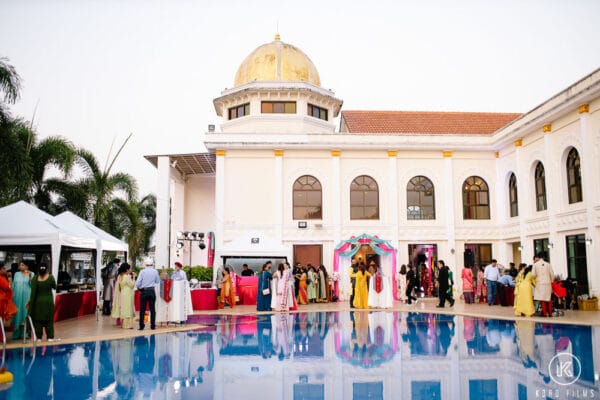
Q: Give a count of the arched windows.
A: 7